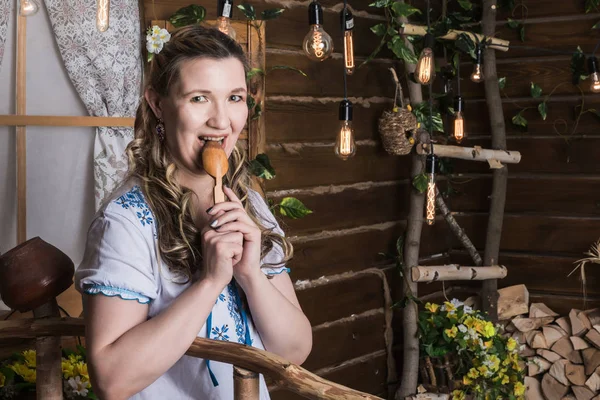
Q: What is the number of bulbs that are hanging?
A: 11